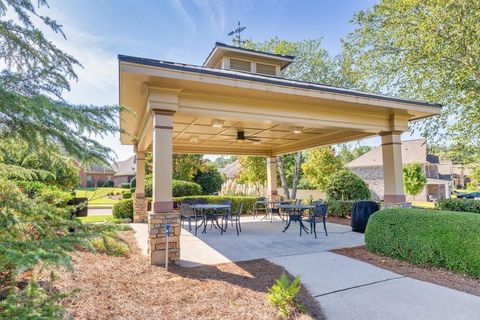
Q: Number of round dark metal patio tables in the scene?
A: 3